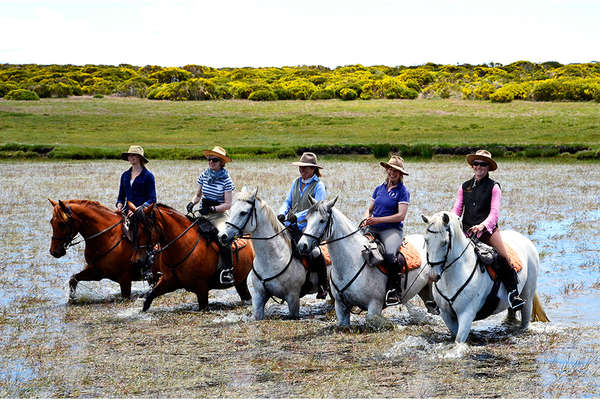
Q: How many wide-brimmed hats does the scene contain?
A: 5